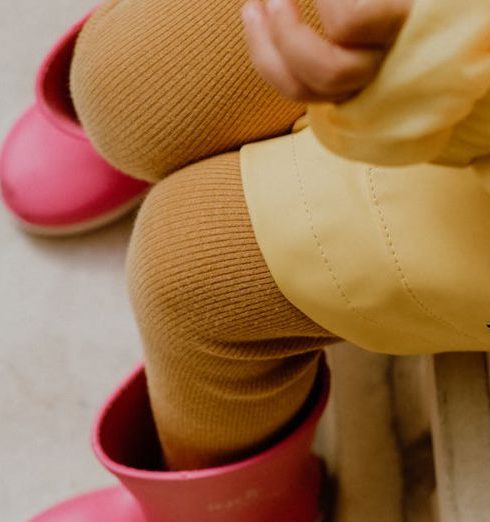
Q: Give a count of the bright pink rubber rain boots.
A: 2